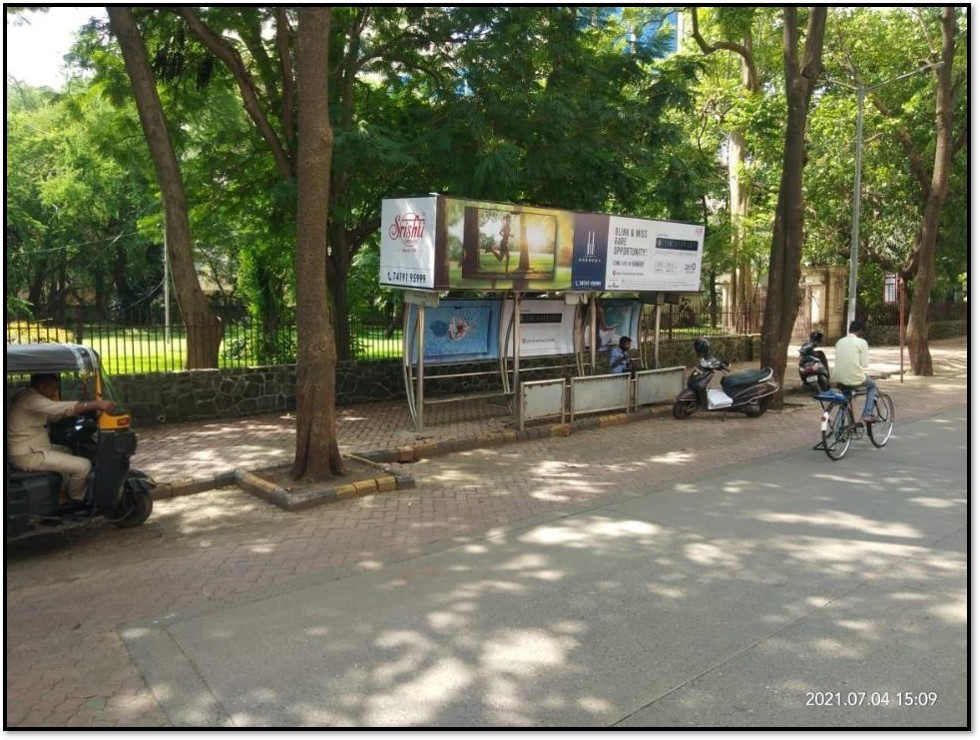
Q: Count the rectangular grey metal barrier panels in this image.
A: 3